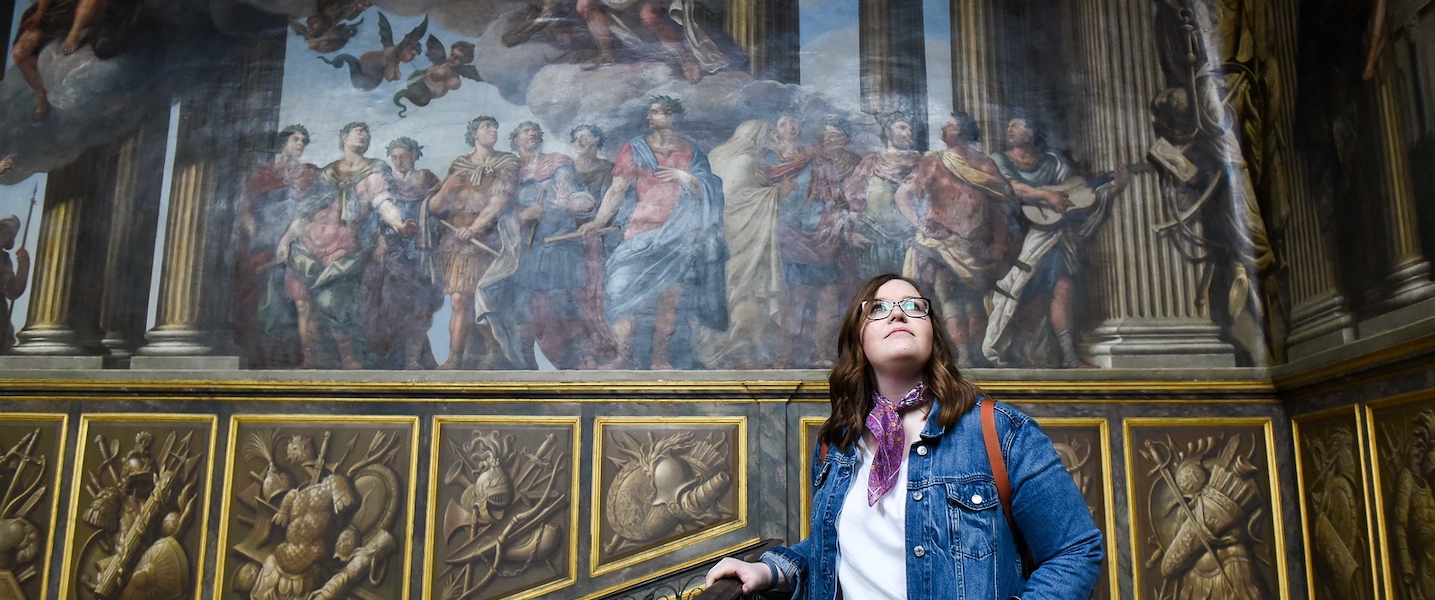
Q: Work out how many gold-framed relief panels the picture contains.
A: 10